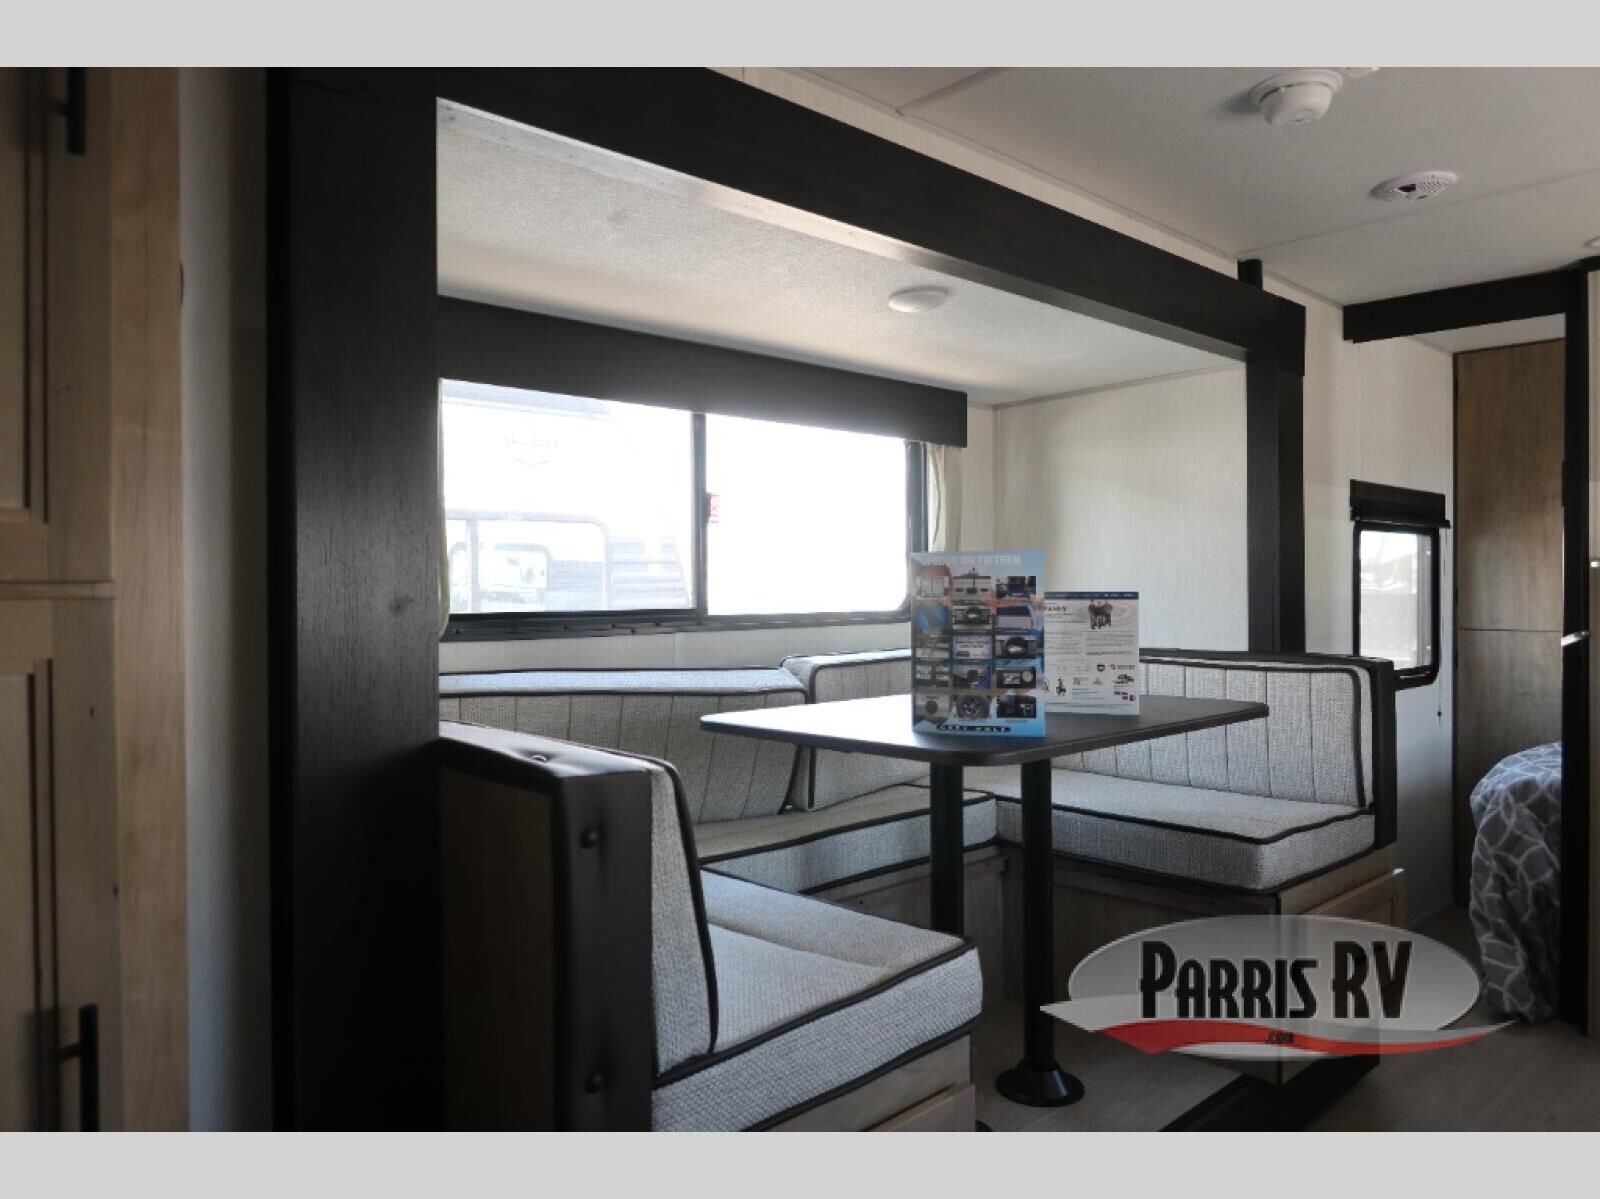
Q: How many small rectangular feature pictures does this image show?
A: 15